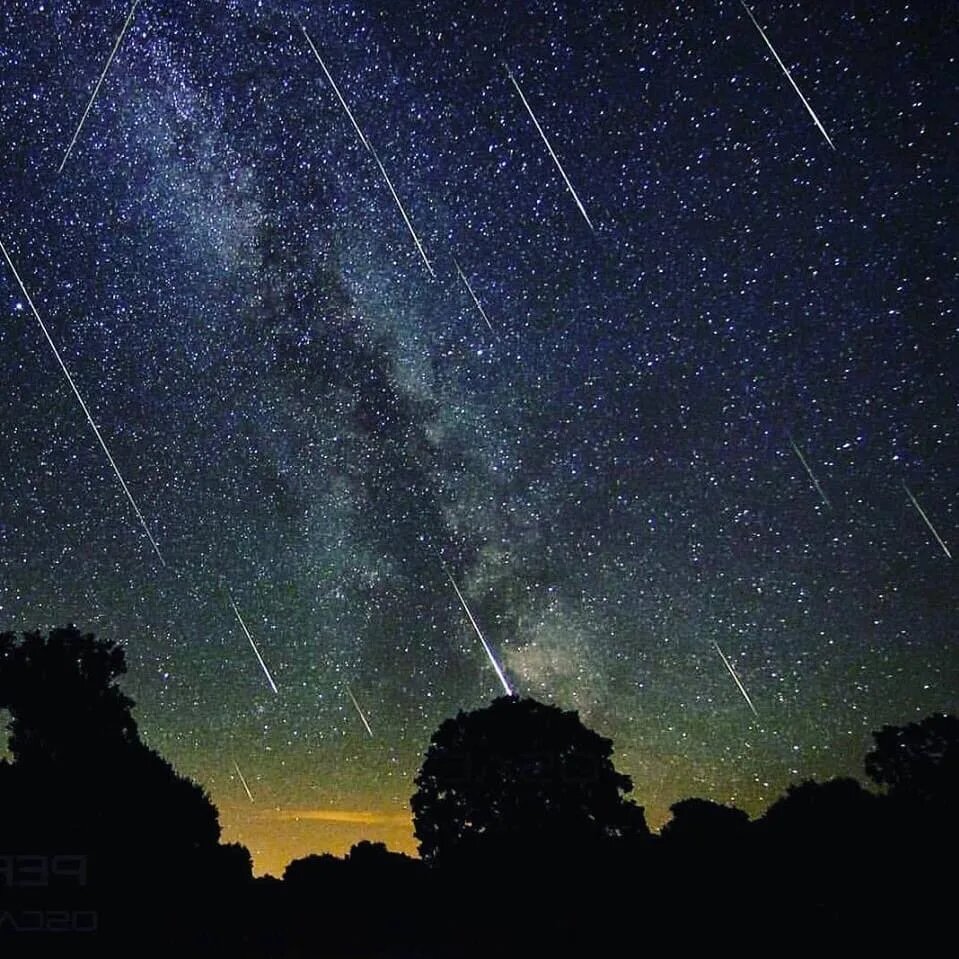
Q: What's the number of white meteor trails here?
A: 13